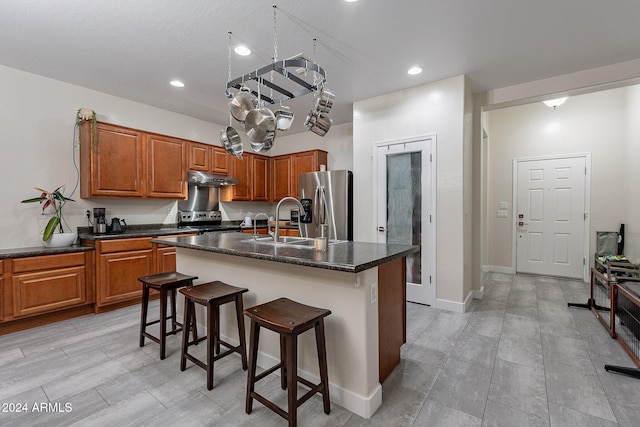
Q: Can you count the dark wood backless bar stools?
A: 3